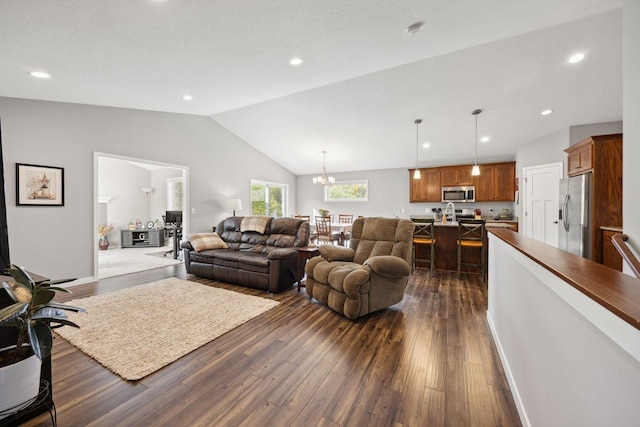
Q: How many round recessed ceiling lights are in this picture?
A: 7